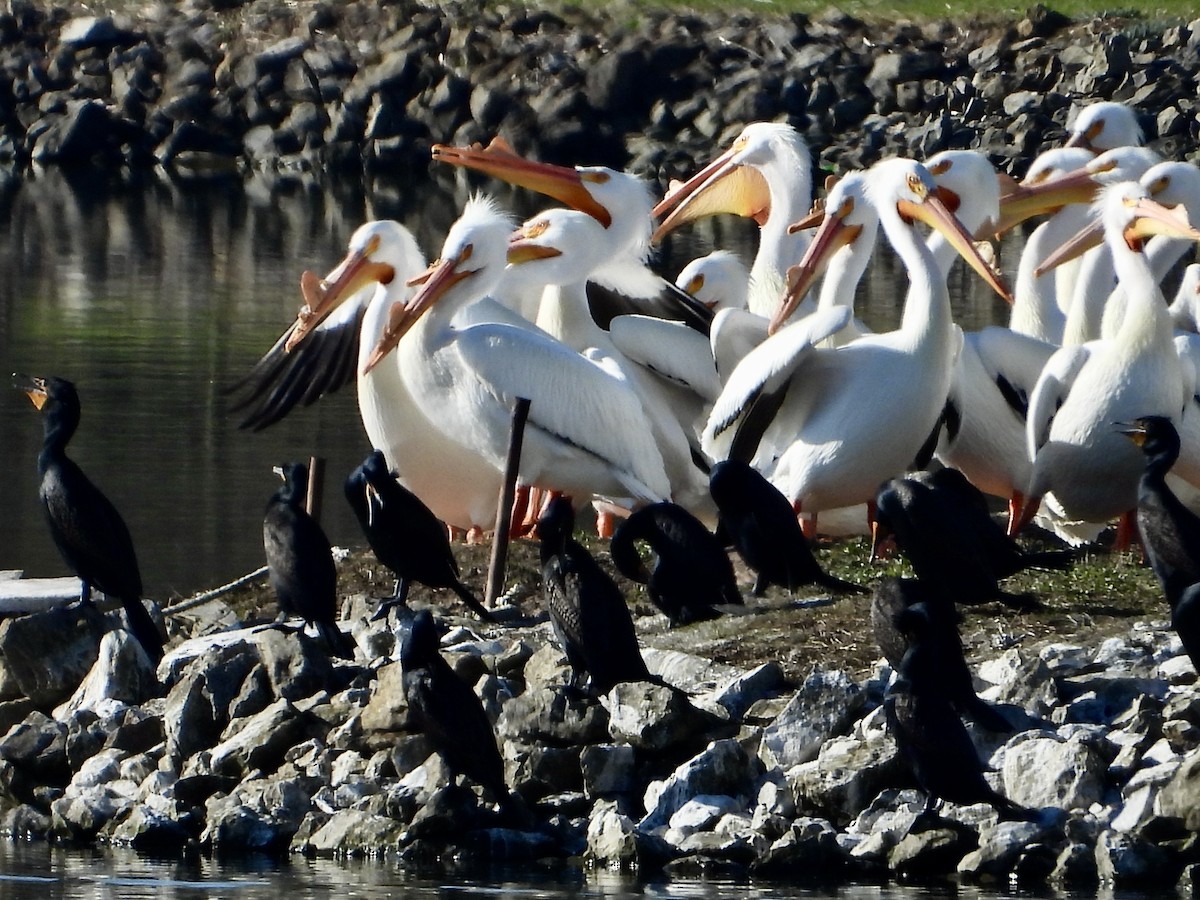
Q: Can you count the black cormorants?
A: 13